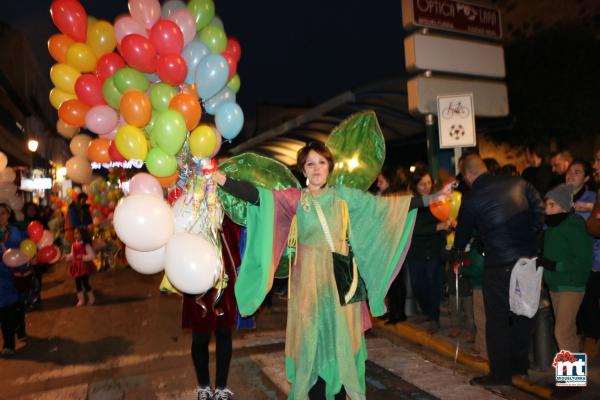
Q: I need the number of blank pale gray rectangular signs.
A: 2